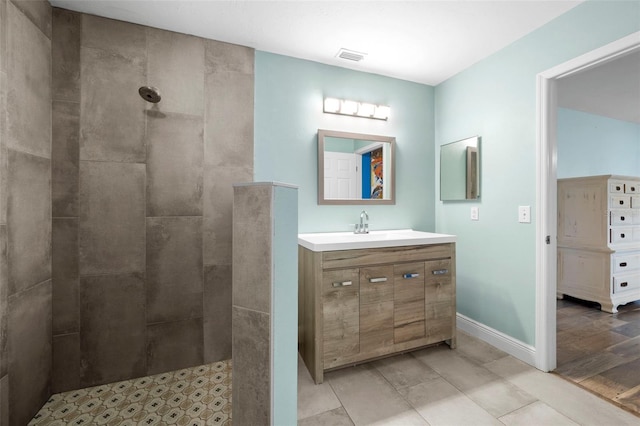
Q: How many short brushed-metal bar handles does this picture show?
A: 4